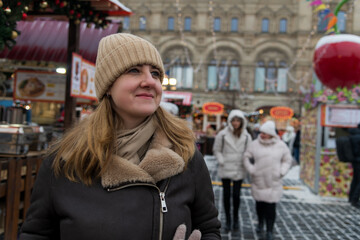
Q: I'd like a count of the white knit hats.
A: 1